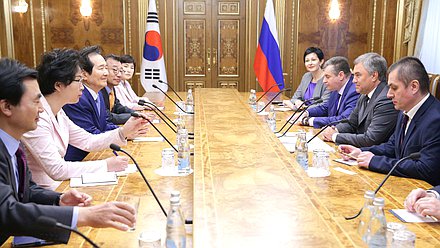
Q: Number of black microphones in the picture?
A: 13